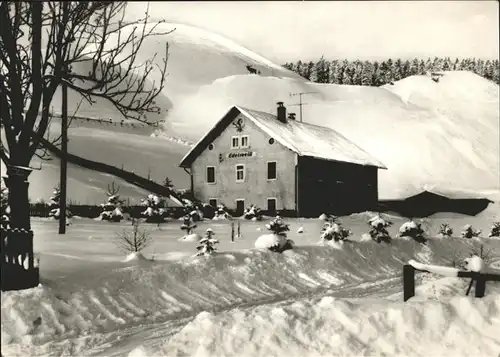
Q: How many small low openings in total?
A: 3